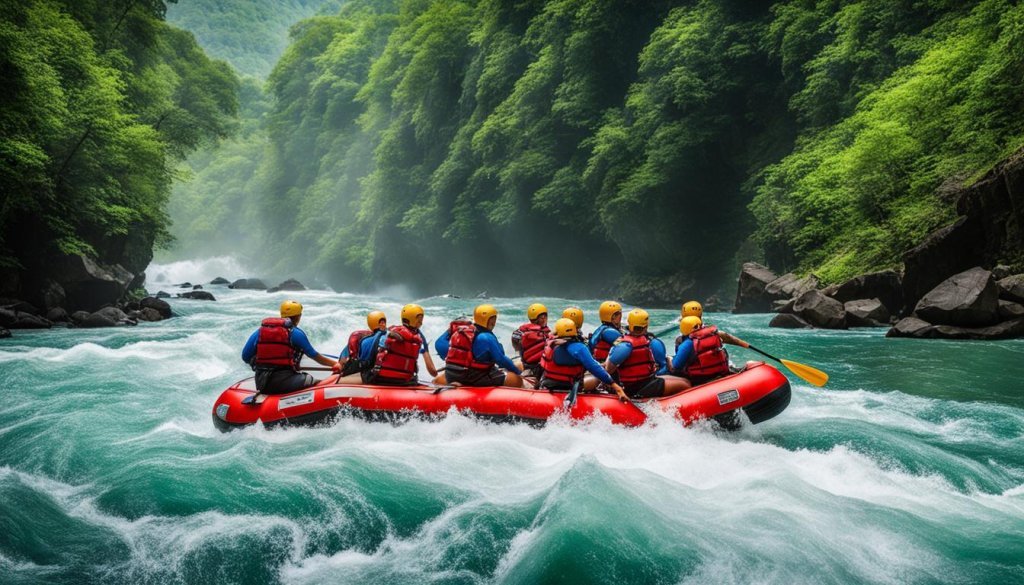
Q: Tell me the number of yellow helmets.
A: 11